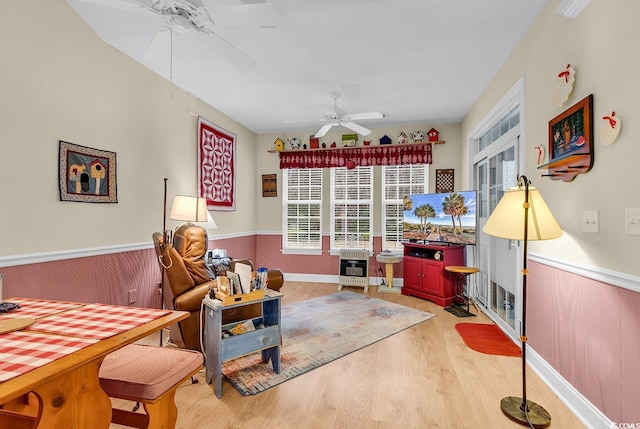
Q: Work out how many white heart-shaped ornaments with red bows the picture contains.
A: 3